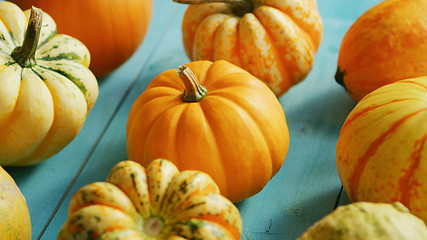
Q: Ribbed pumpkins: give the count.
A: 4